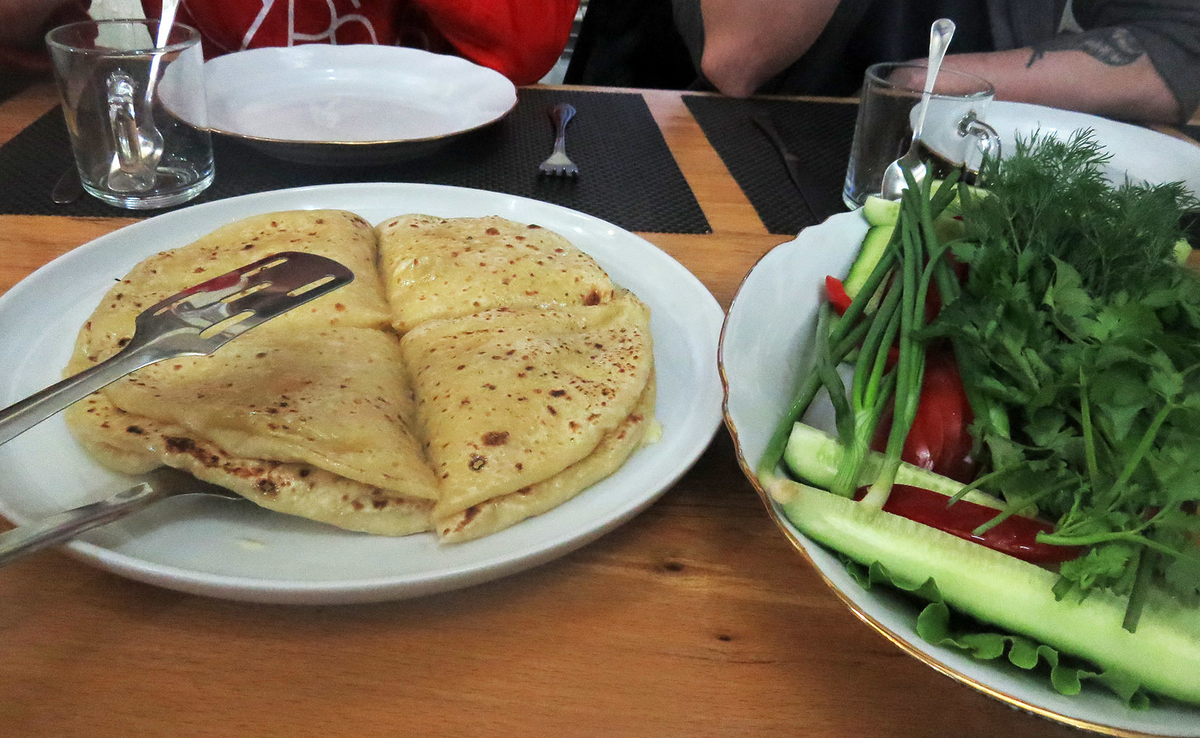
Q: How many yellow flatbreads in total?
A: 4